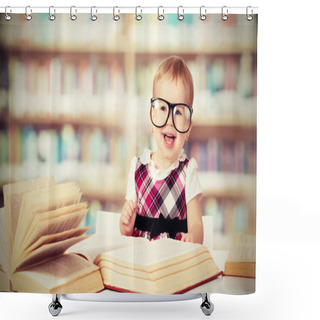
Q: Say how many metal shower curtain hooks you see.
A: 12